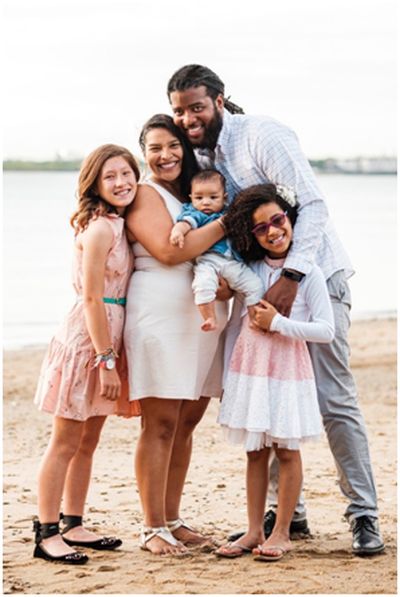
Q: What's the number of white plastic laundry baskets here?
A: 0